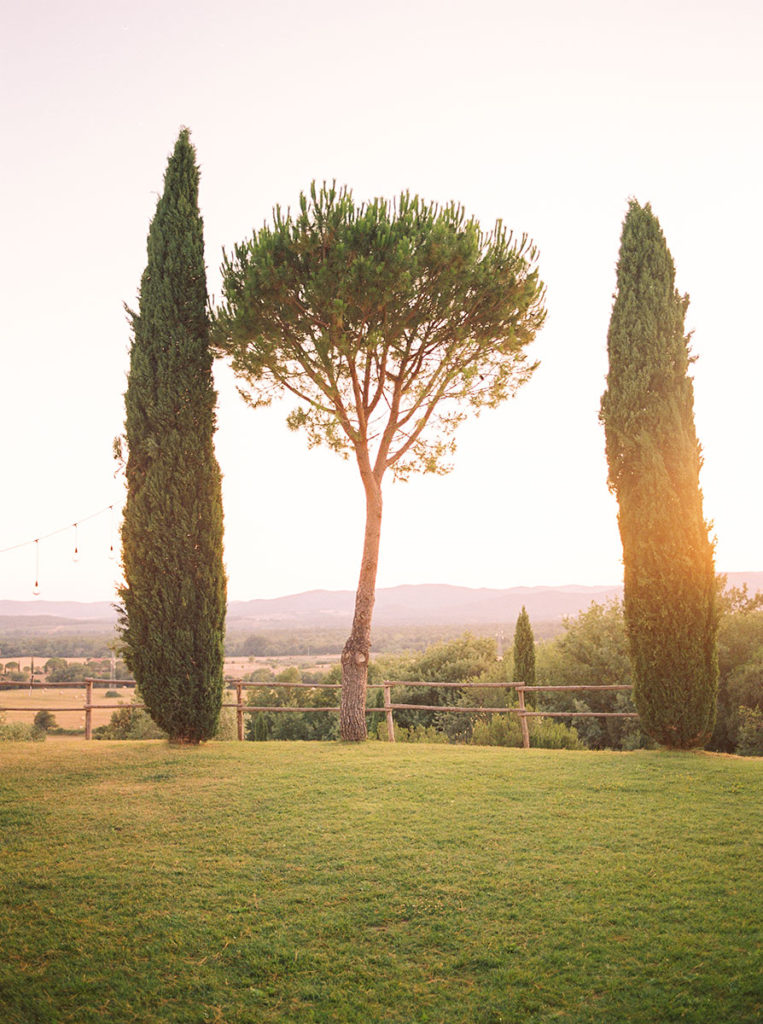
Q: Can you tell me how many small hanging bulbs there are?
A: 3